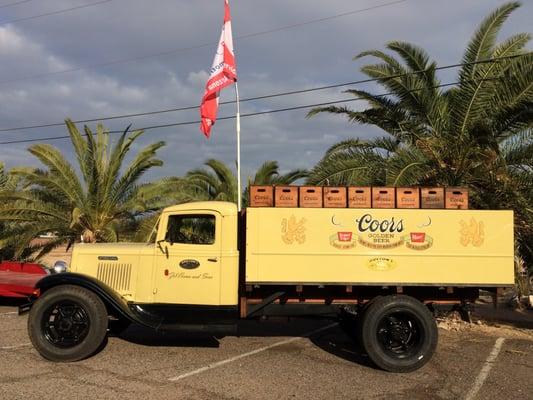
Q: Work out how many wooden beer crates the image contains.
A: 9